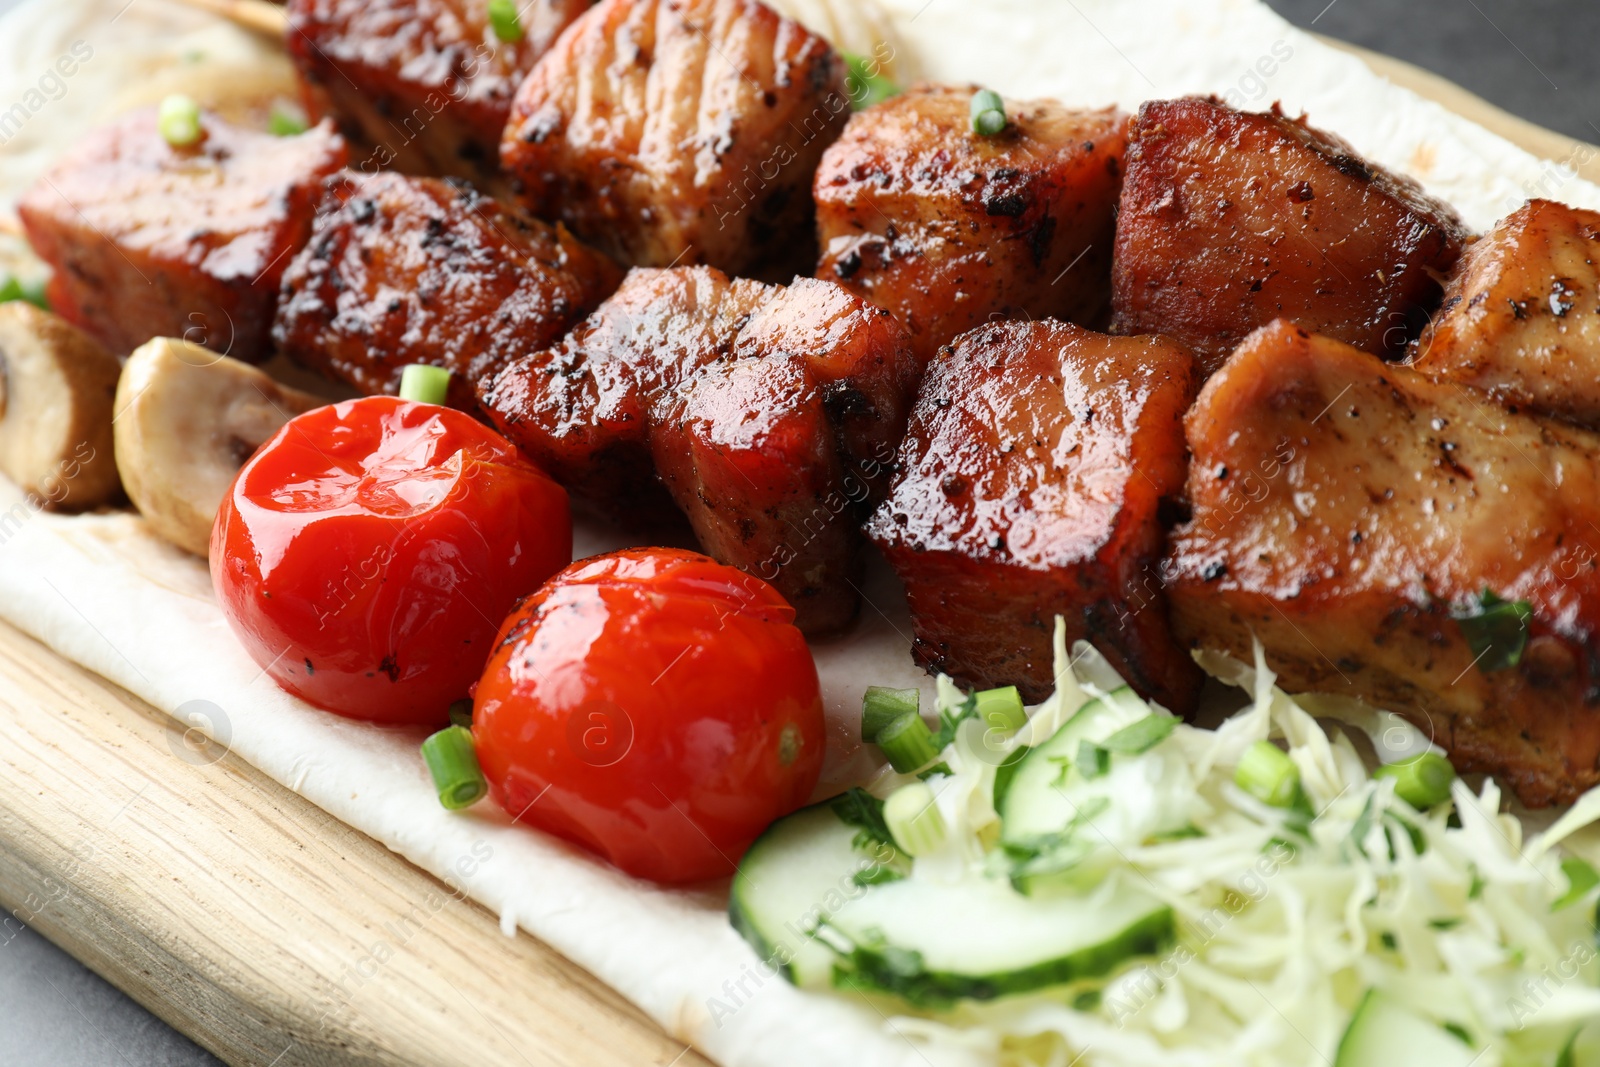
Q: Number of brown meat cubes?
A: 10